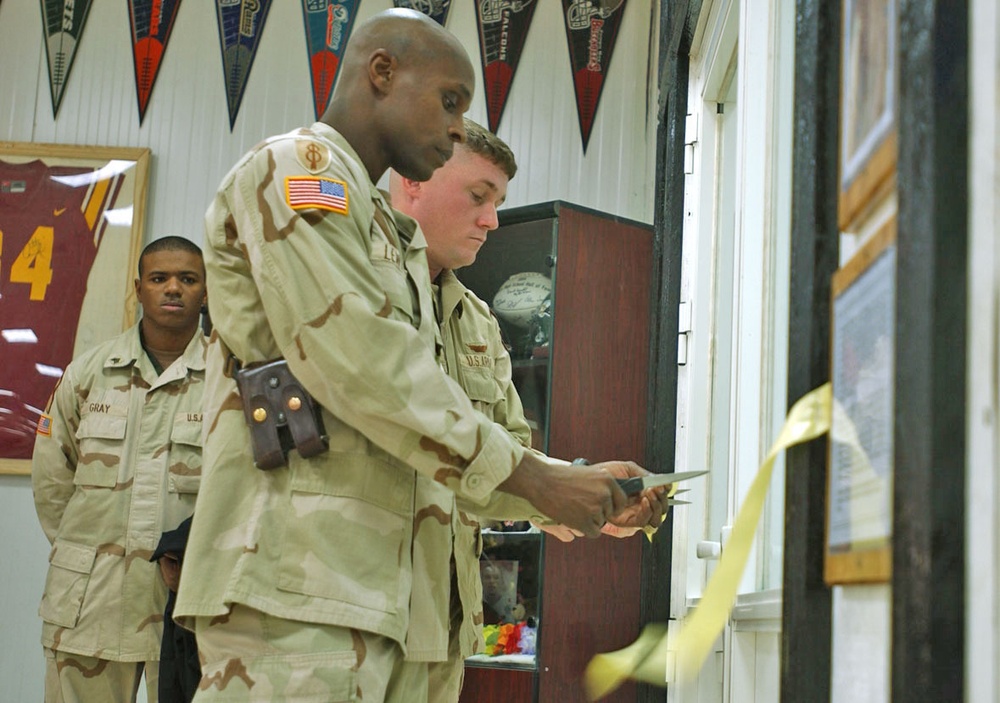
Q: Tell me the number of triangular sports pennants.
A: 7